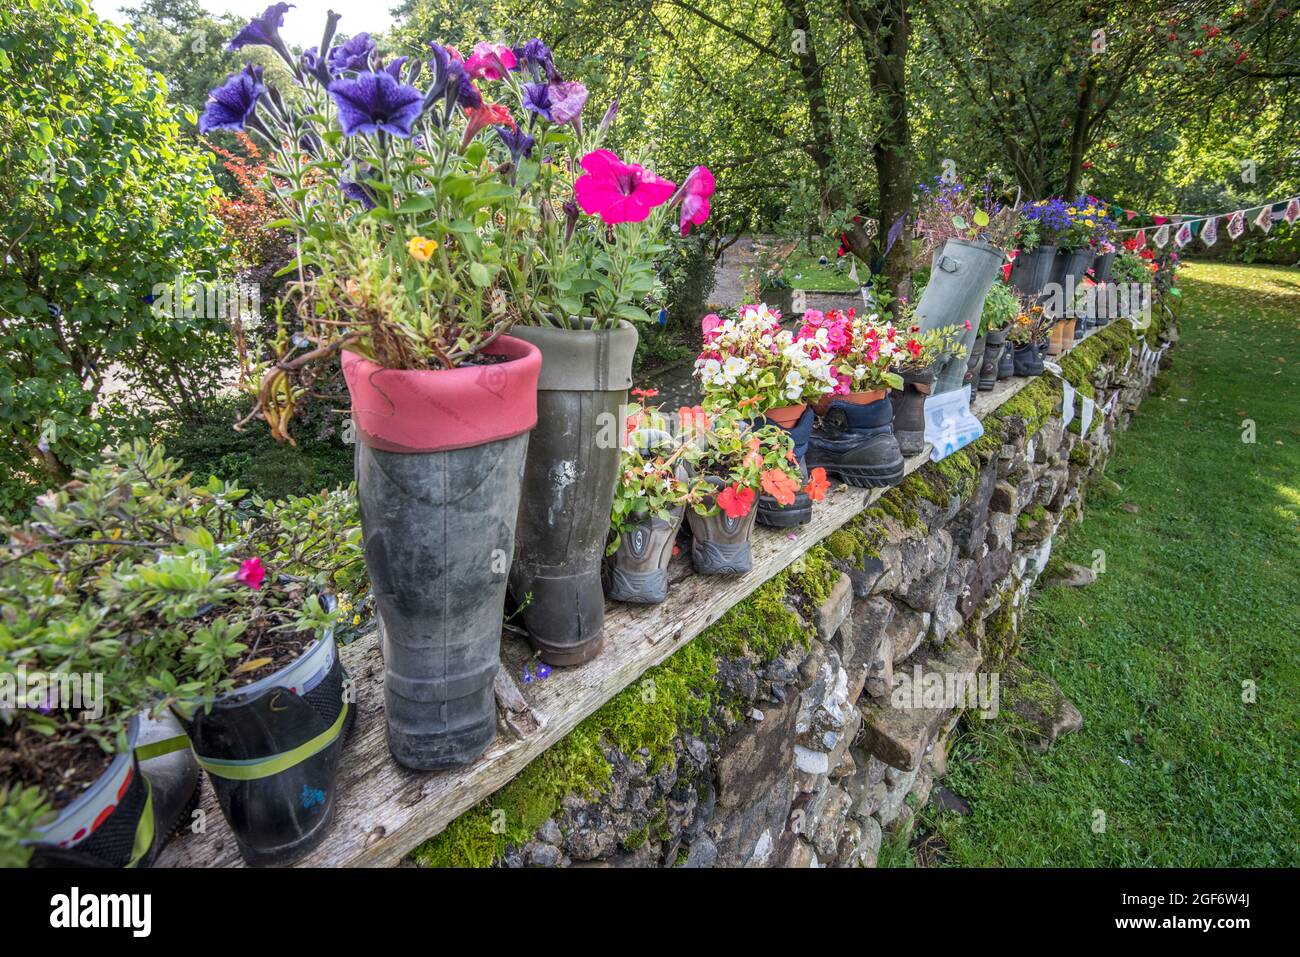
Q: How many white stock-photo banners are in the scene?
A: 0